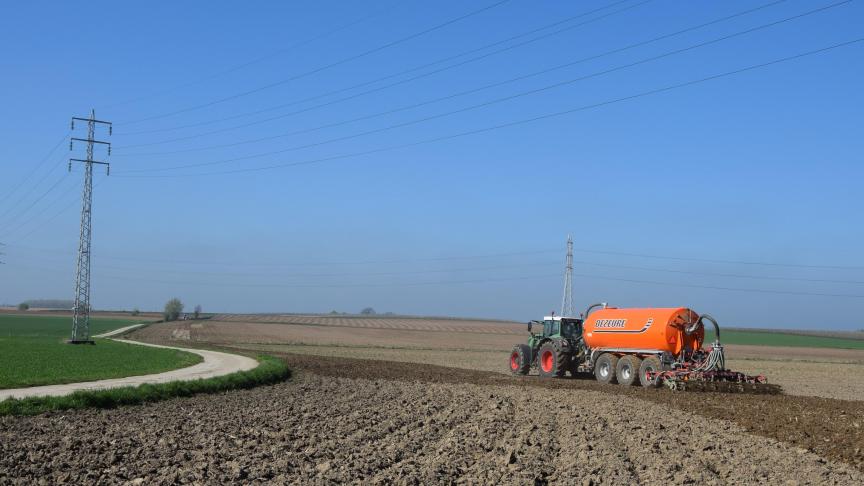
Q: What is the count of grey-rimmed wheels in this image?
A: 3